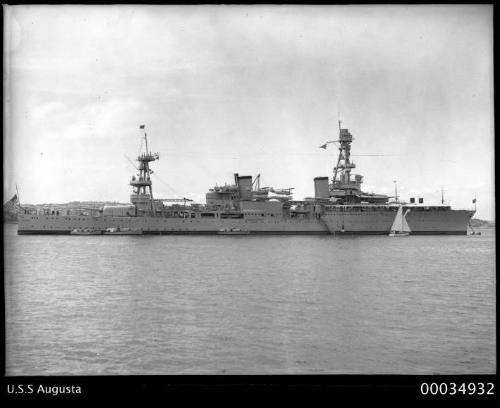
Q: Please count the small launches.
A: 3